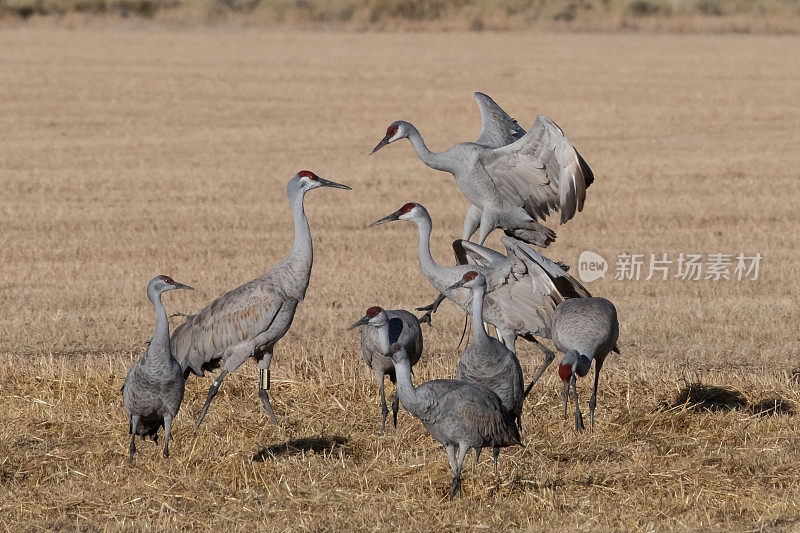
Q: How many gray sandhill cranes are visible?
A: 8